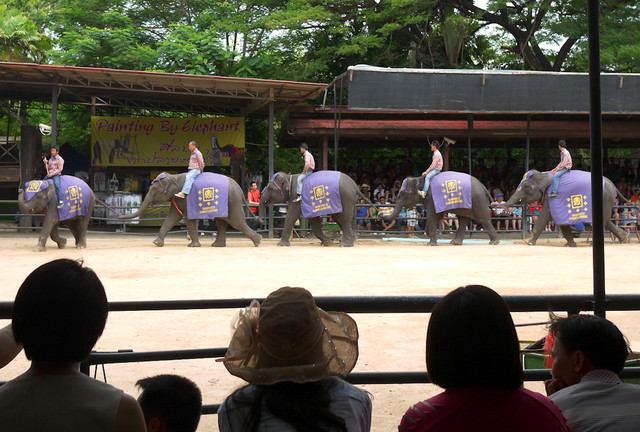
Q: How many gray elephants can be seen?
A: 5